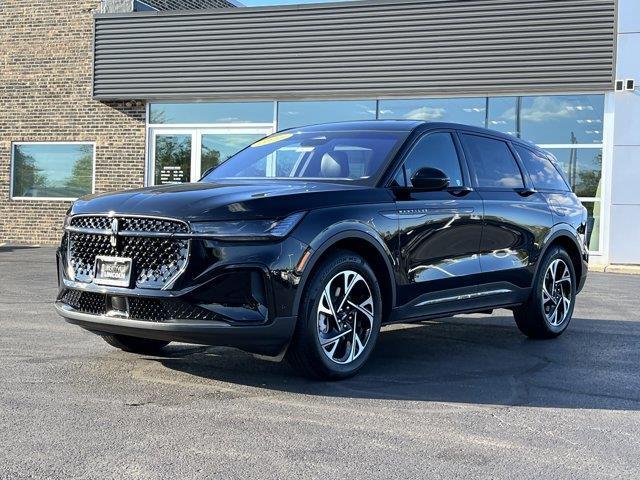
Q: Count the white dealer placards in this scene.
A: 1